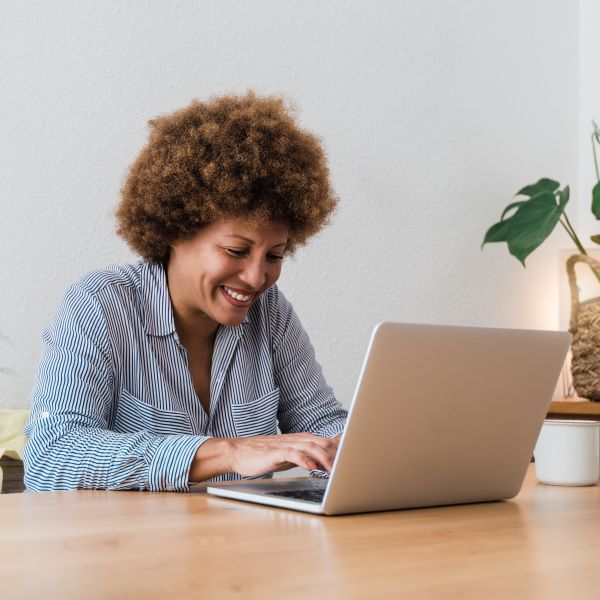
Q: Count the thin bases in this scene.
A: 1